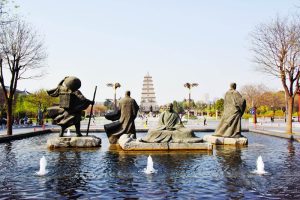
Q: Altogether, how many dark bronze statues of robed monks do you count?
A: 4